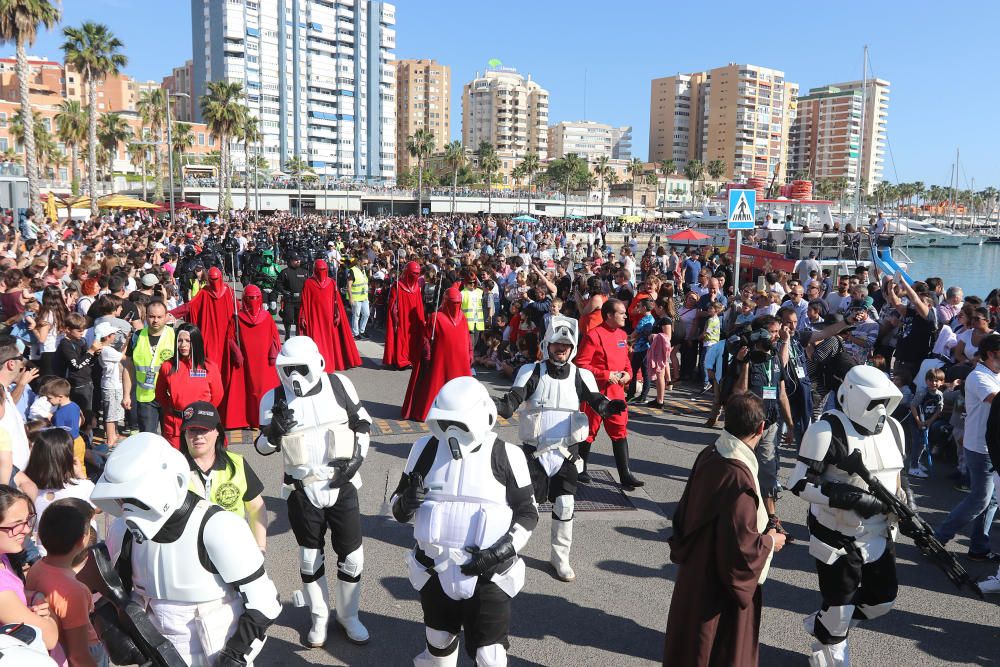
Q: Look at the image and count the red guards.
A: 5